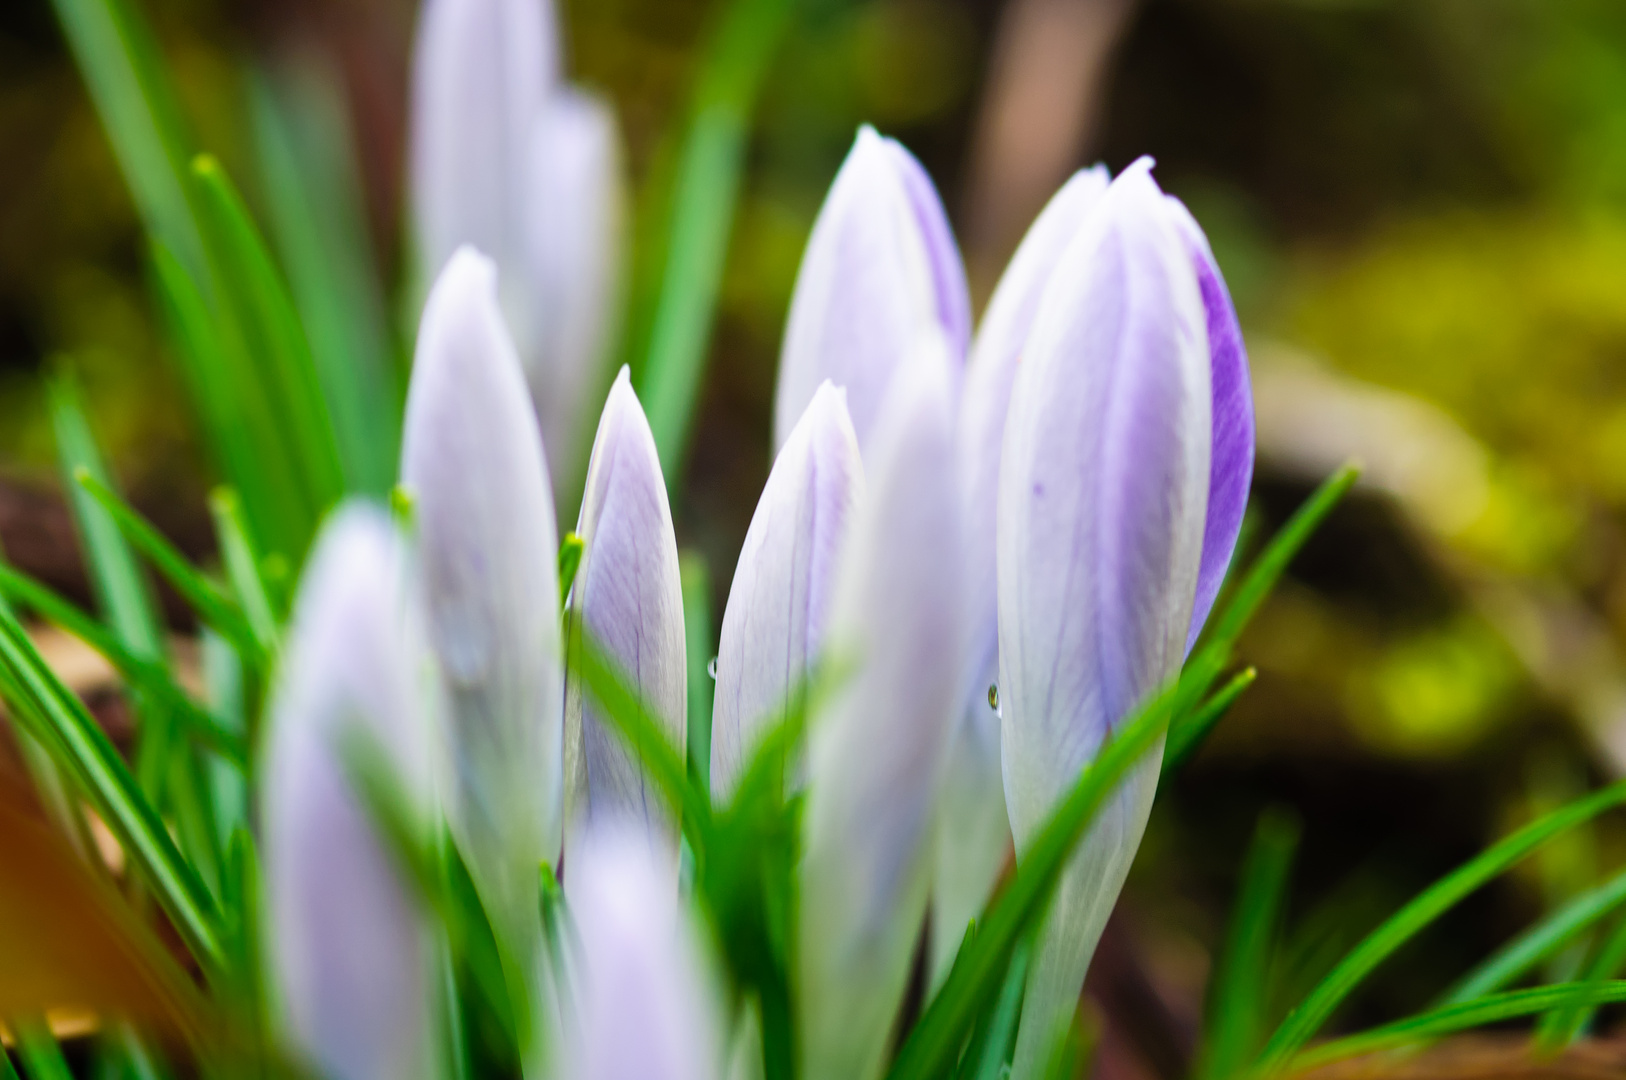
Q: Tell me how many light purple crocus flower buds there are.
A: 11